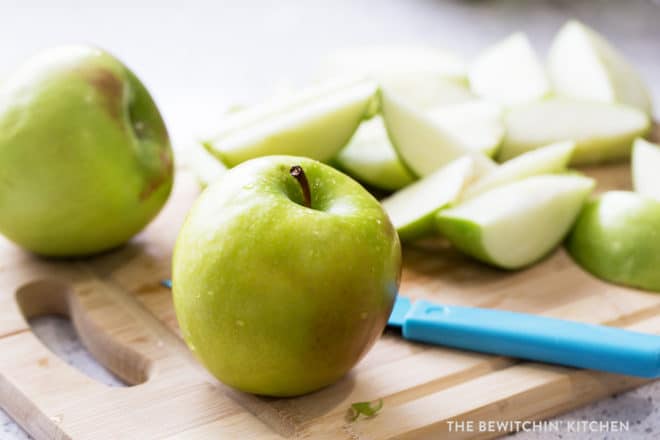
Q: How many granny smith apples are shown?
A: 2